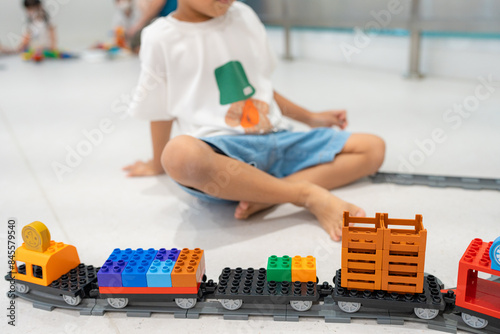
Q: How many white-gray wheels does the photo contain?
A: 9